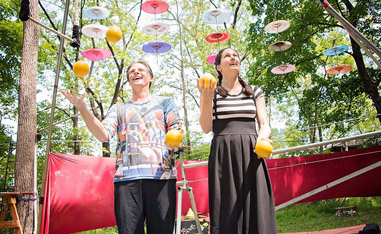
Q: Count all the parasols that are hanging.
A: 14